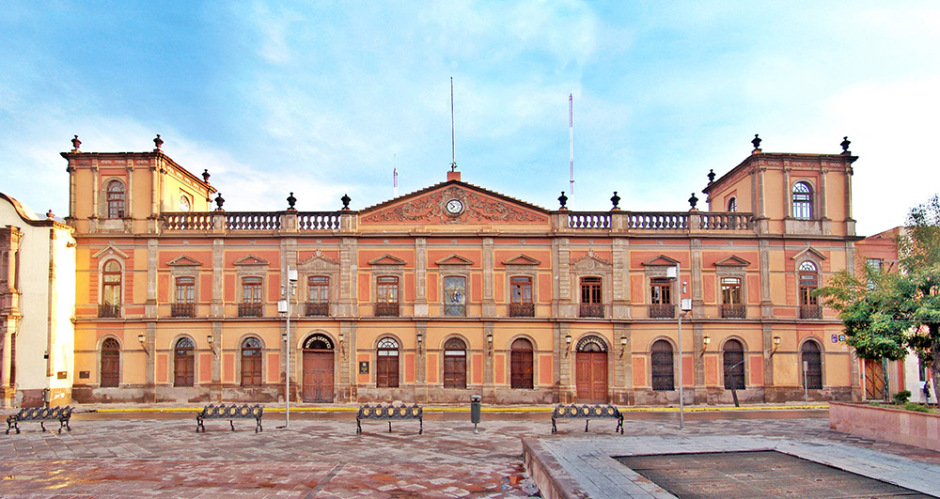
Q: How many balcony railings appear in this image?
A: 10